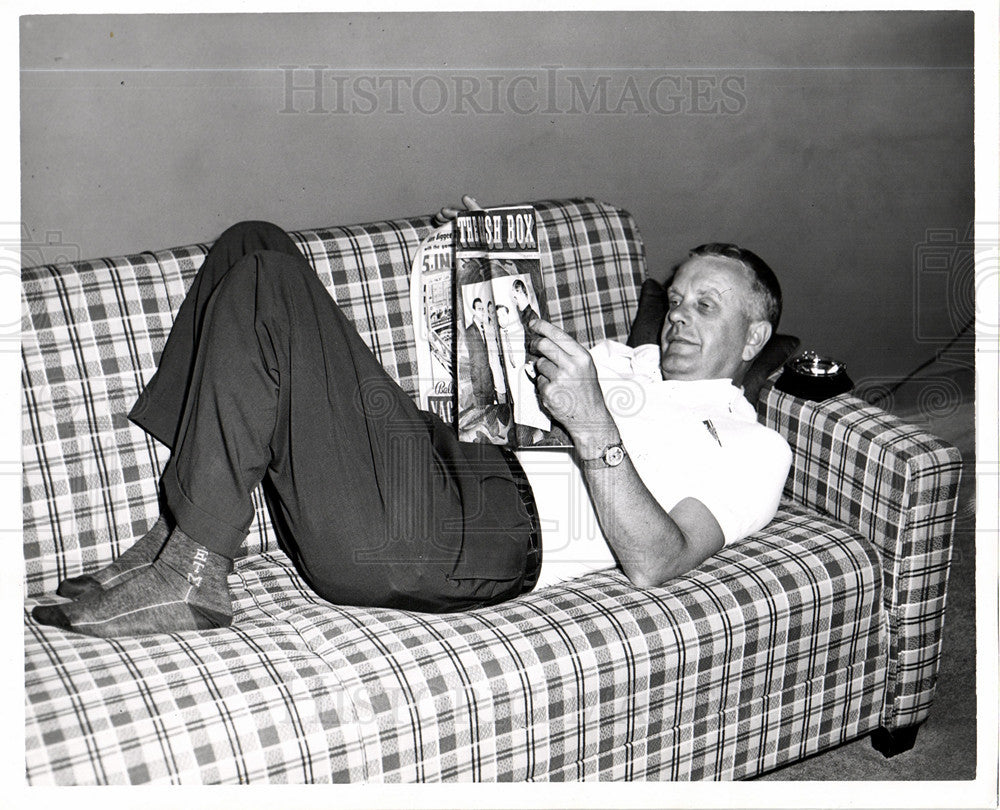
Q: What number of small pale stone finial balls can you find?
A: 0